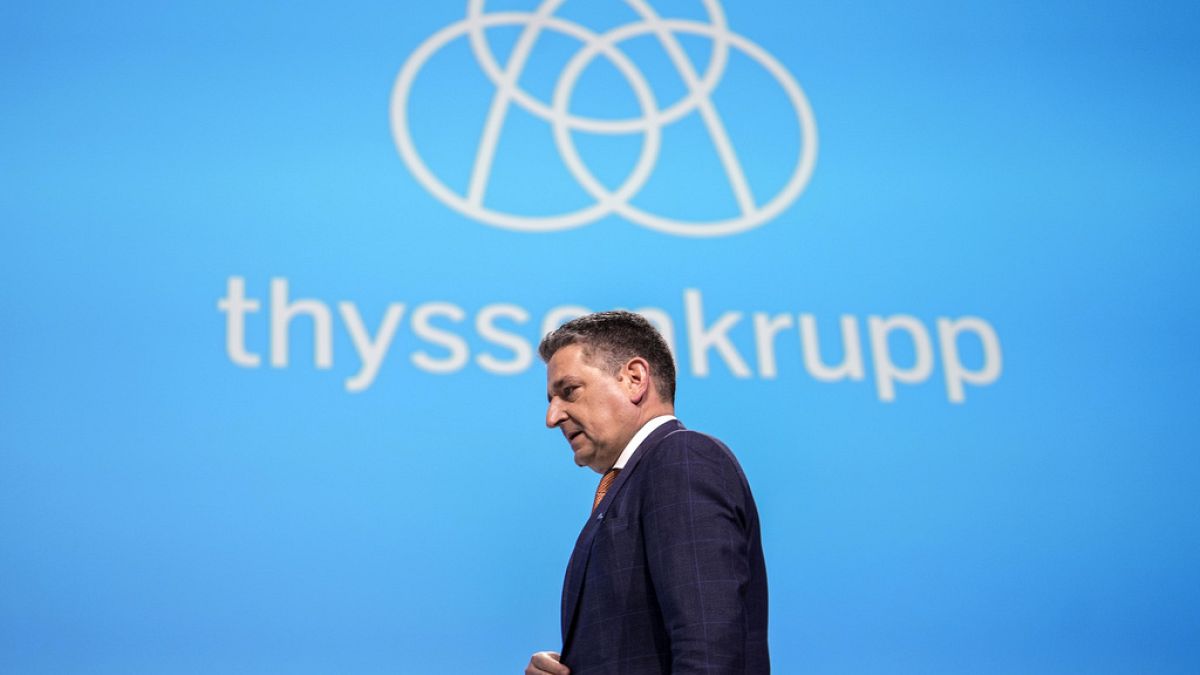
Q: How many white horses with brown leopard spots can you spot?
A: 0